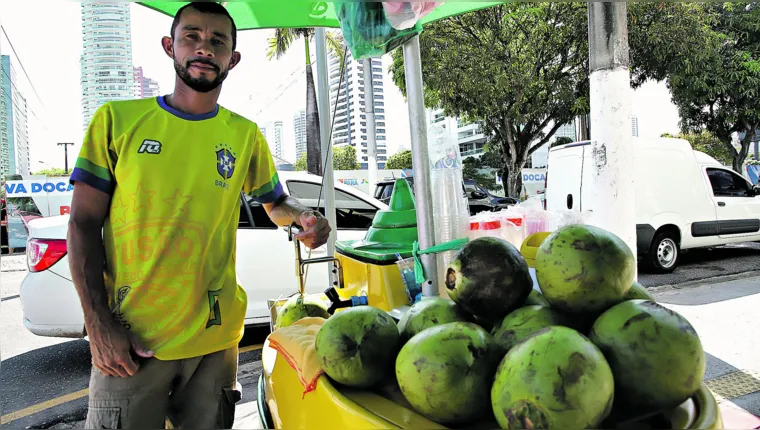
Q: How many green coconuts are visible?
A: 11